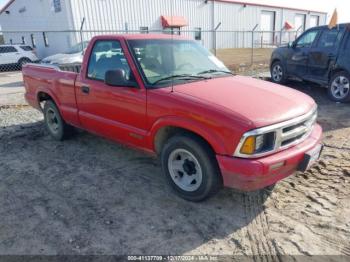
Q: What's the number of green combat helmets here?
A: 0